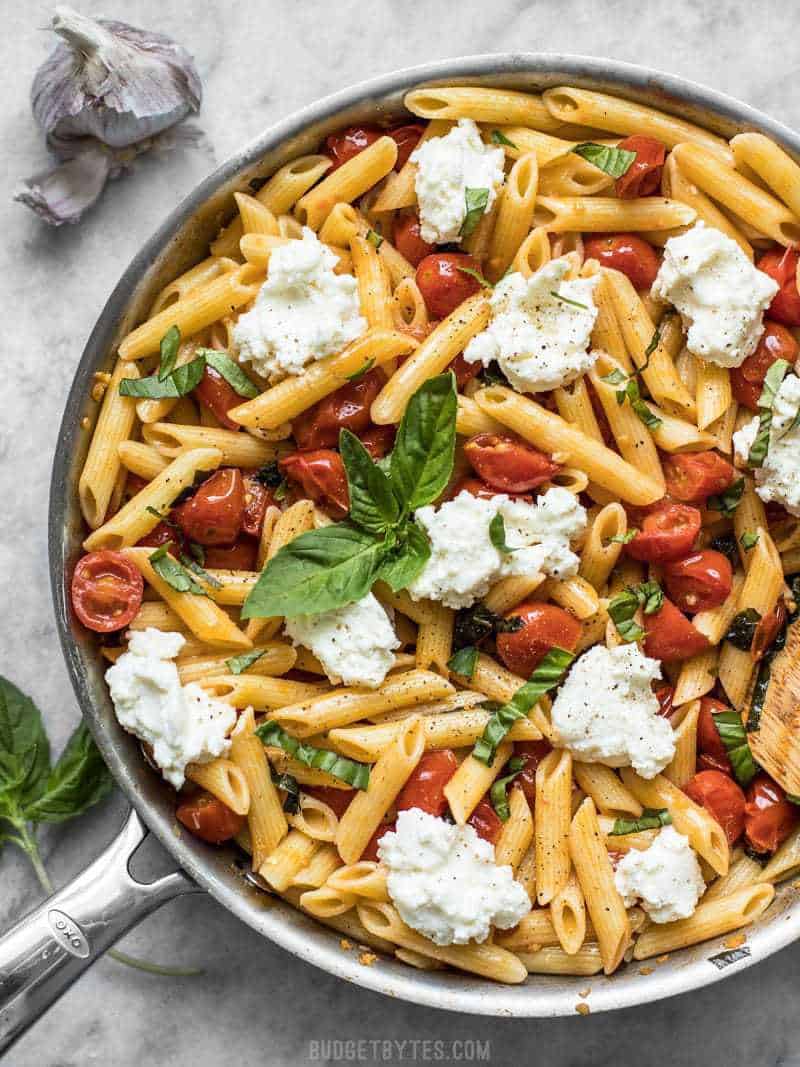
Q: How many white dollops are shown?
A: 11